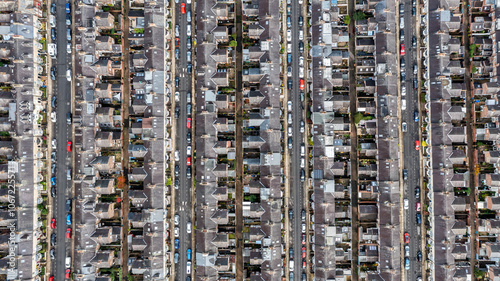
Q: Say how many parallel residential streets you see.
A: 4